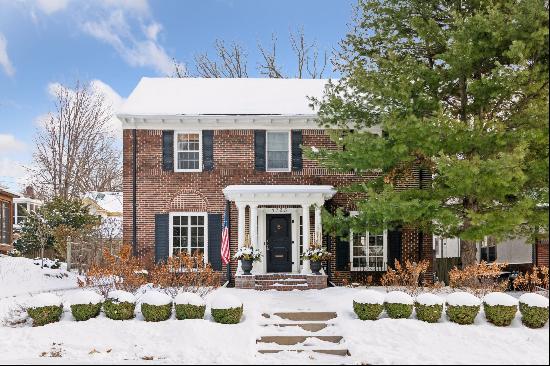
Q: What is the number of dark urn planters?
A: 2